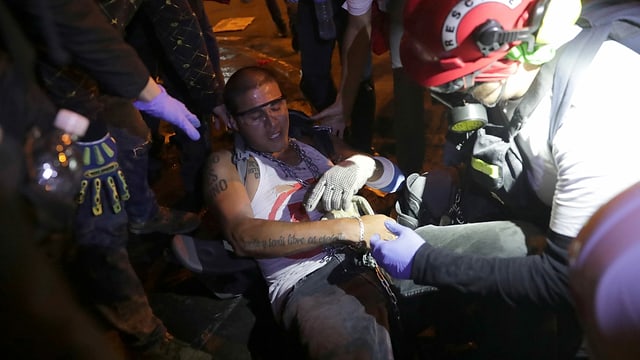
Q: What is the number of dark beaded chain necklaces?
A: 1